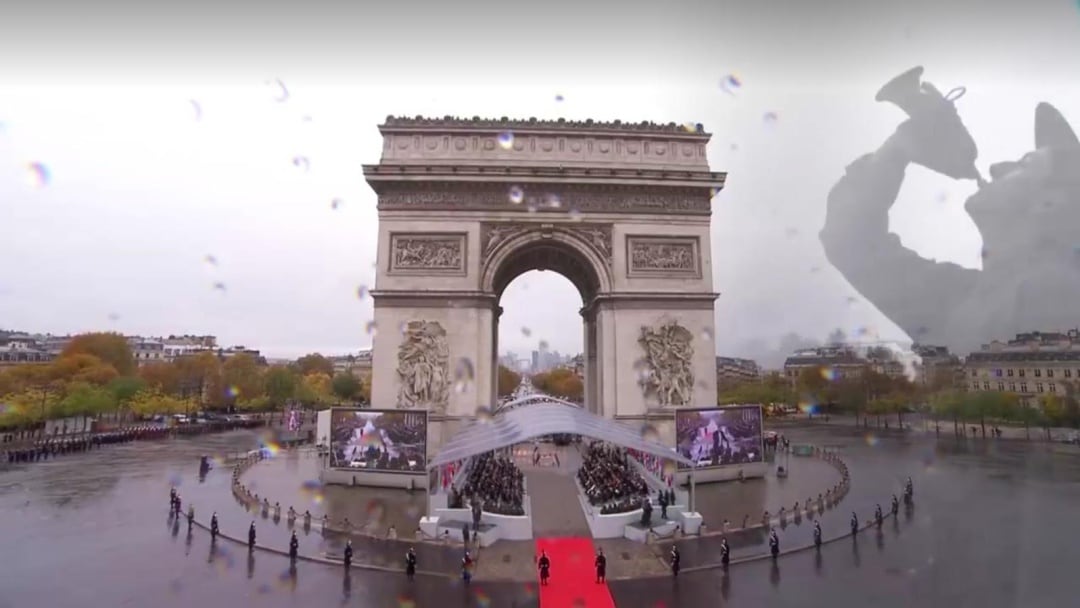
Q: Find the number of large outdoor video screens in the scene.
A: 2